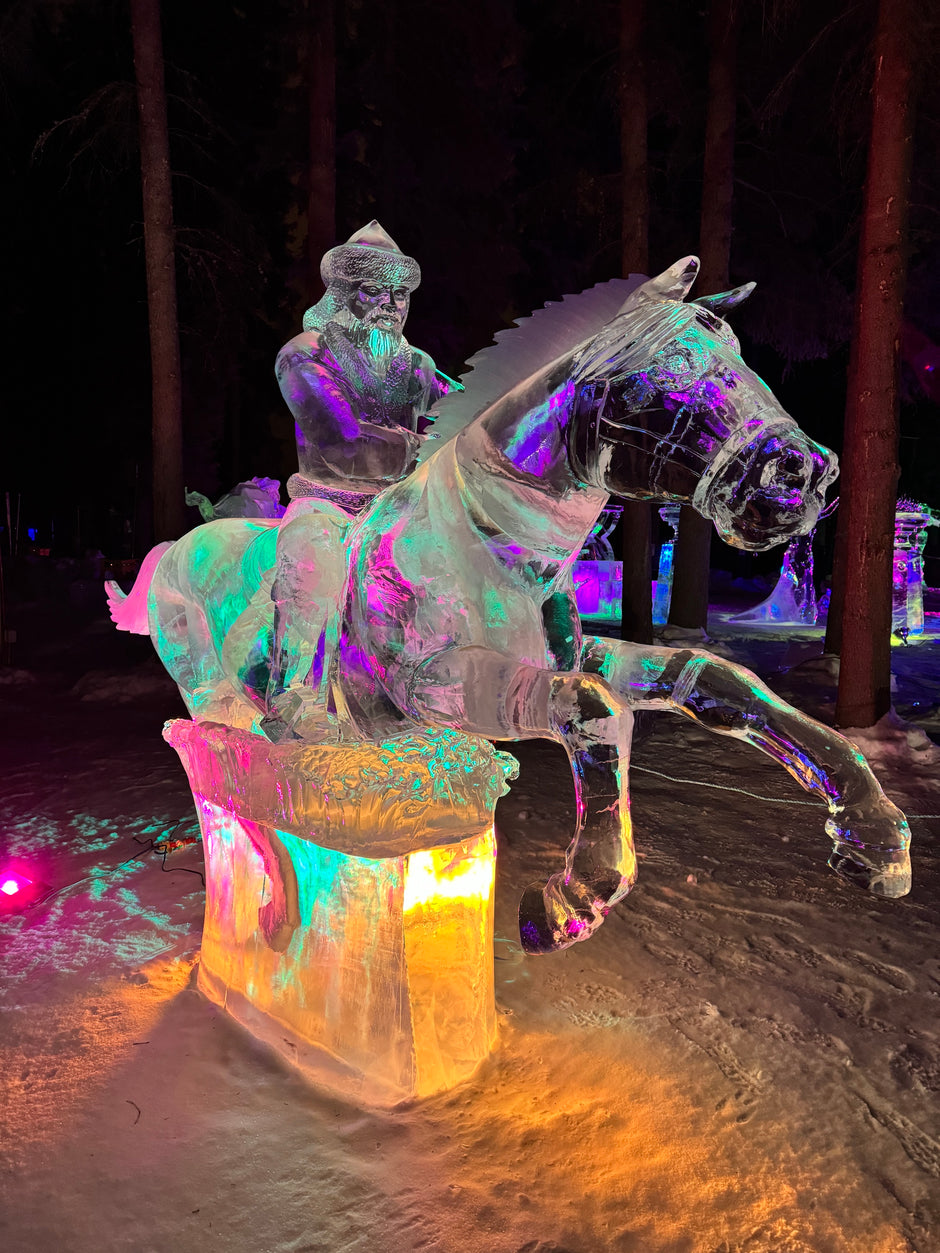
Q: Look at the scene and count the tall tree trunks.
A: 5